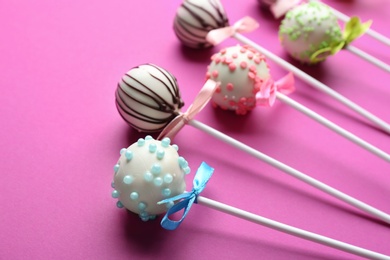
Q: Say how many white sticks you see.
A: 6